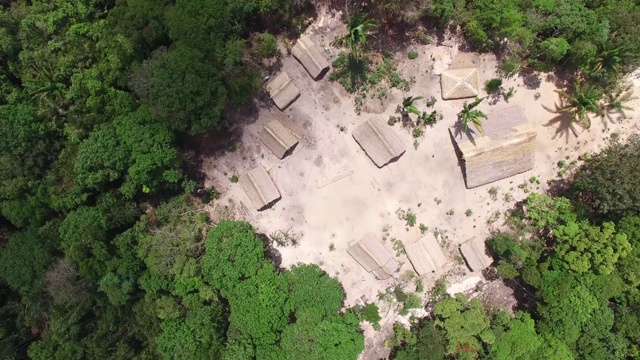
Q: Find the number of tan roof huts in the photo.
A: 10